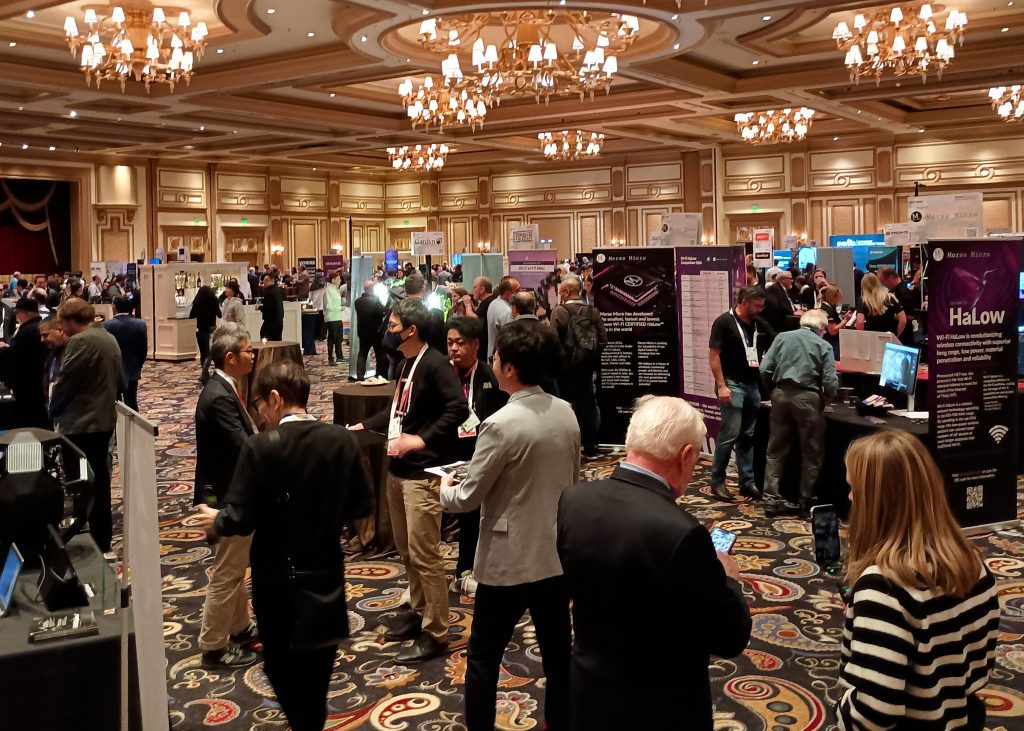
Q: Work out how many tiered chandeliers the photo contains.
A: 8